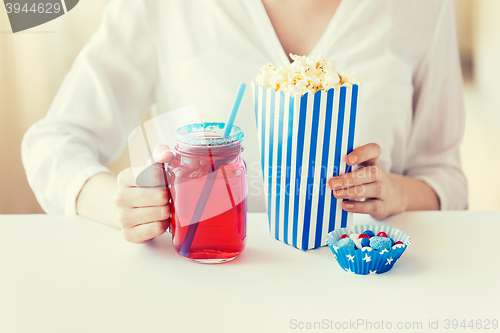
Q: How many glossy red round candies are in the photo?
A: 4